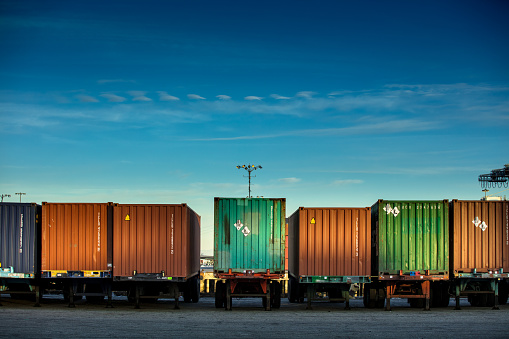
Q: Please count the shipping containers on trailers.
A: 7